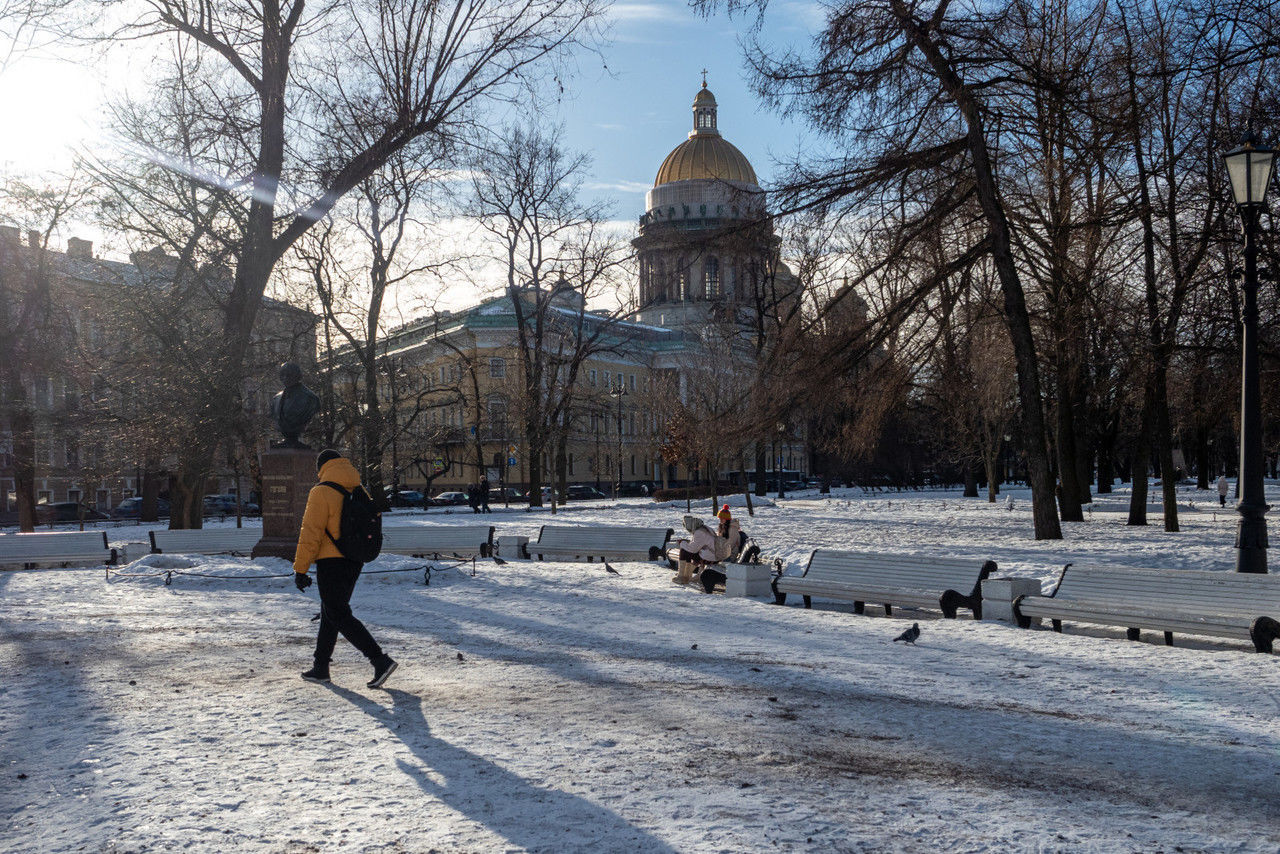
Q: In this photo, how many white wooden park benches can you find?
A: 7